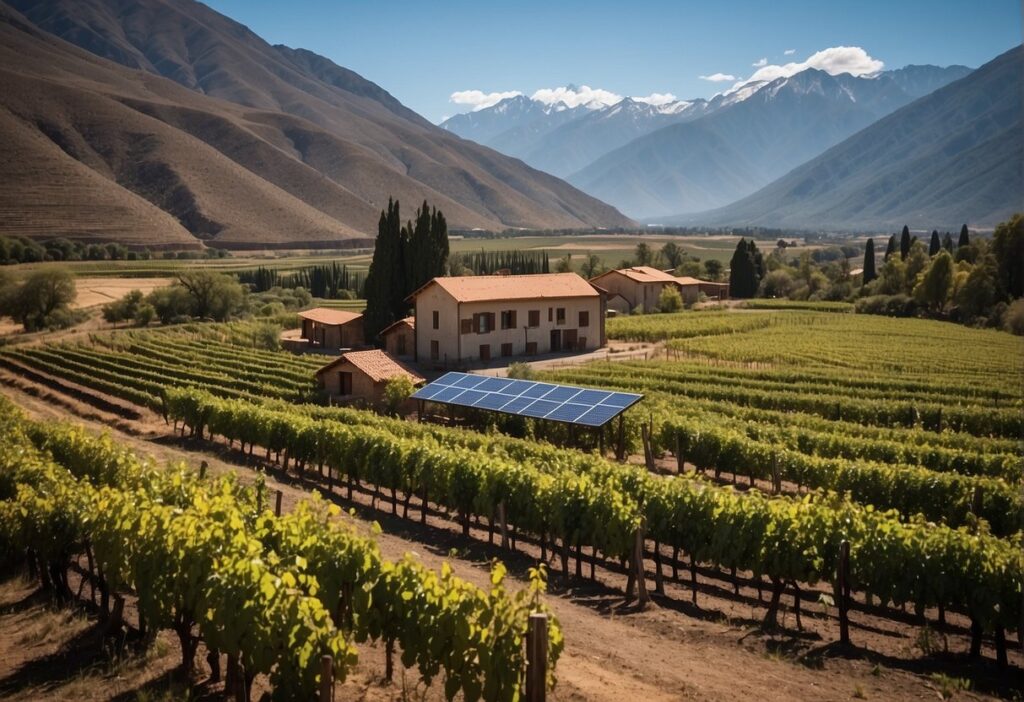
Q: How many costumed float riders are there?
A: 0